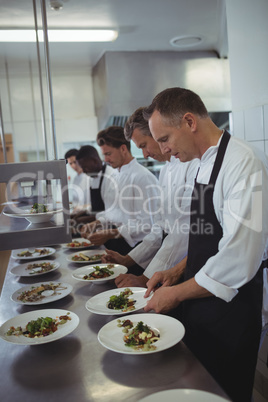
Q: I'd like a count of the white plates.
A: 11